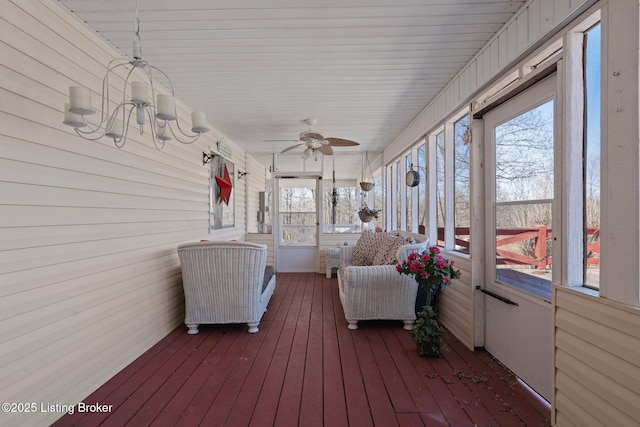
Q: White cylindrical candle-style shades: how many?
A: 7